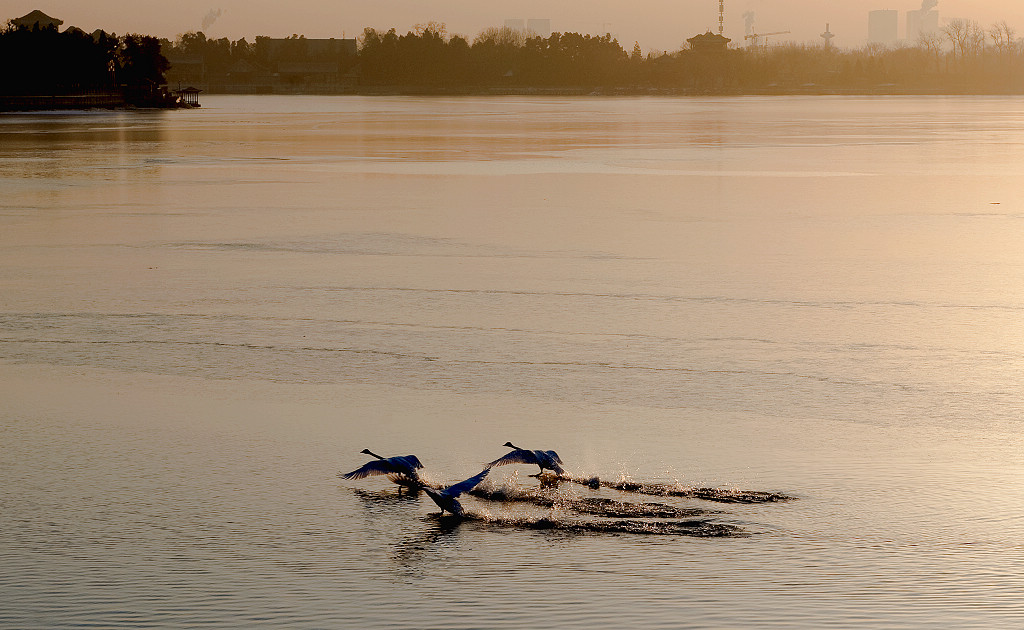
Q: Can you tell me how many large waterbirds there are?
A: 3